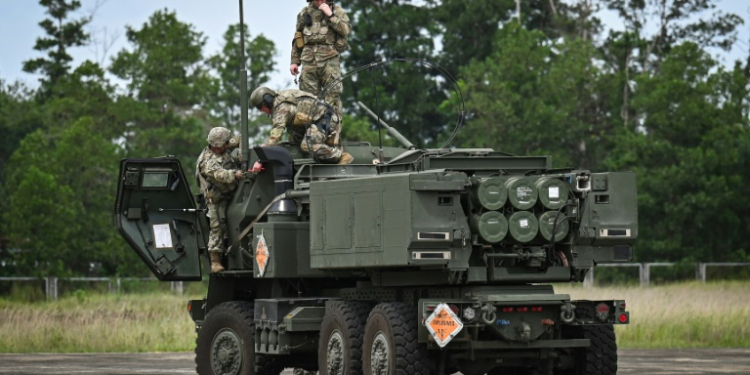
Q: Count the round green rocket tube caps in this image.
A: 6